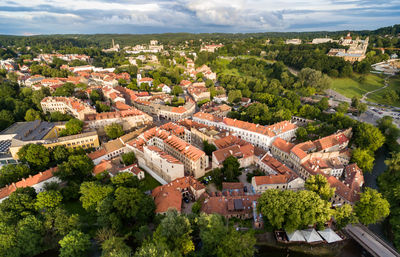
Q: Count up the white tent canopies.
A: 3